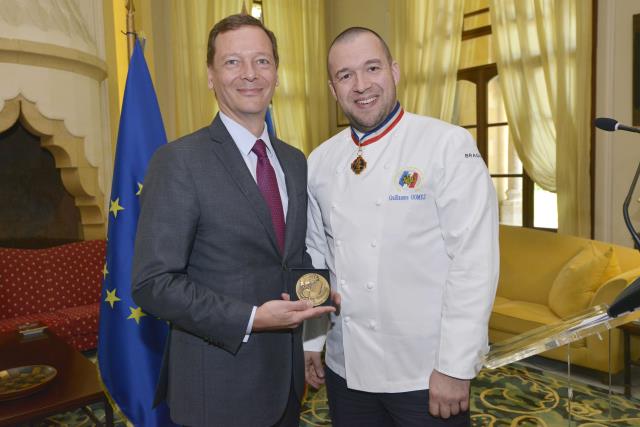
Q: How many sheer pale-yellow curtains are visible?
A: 4